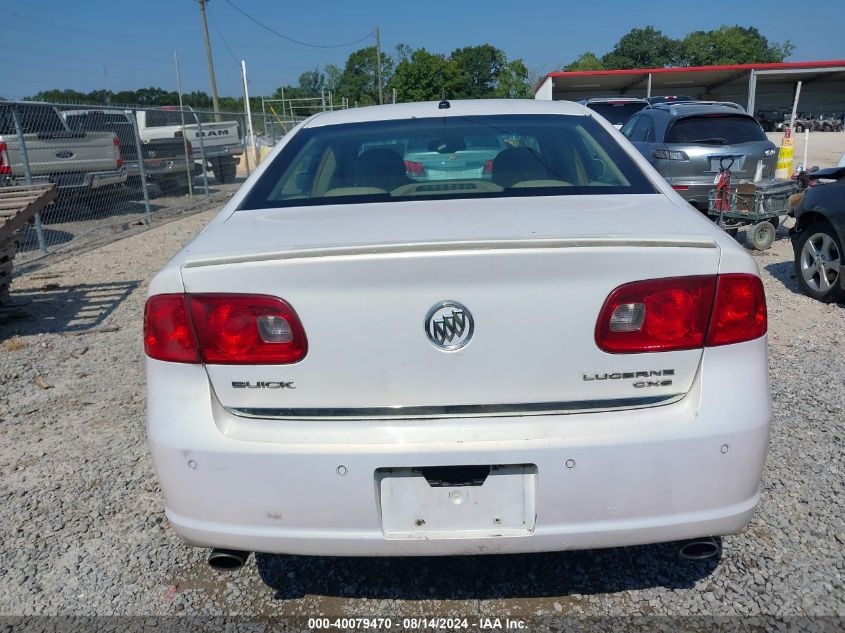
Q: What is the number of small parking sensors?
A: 4